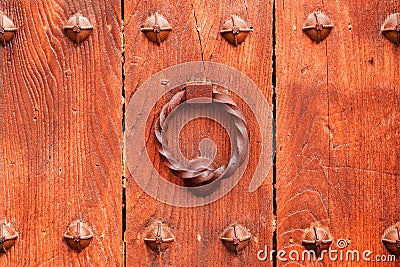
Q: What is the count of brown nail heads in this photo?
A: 12